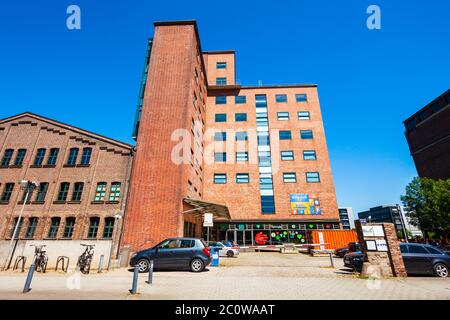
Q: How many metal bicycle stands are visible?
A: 2